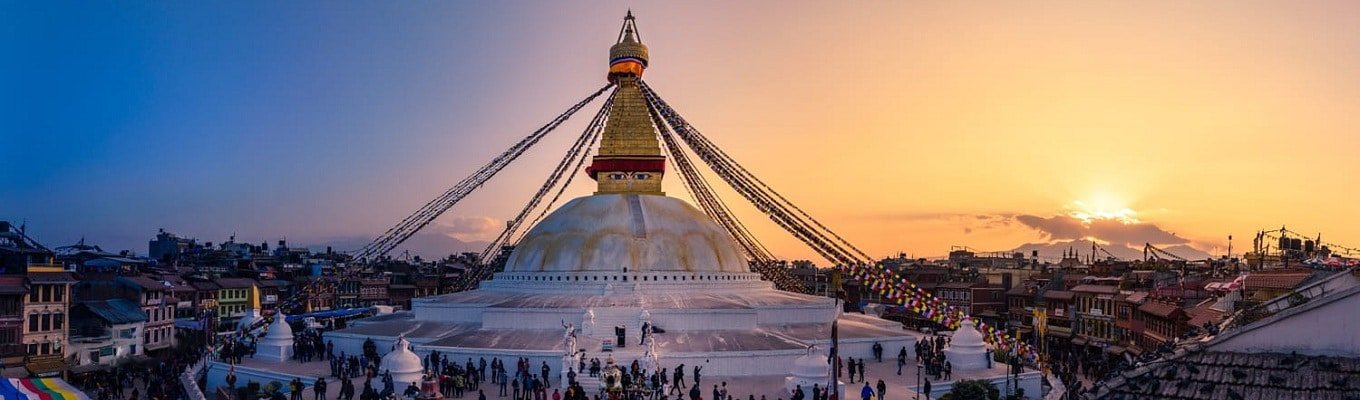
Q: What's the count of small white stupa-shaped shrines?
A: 4